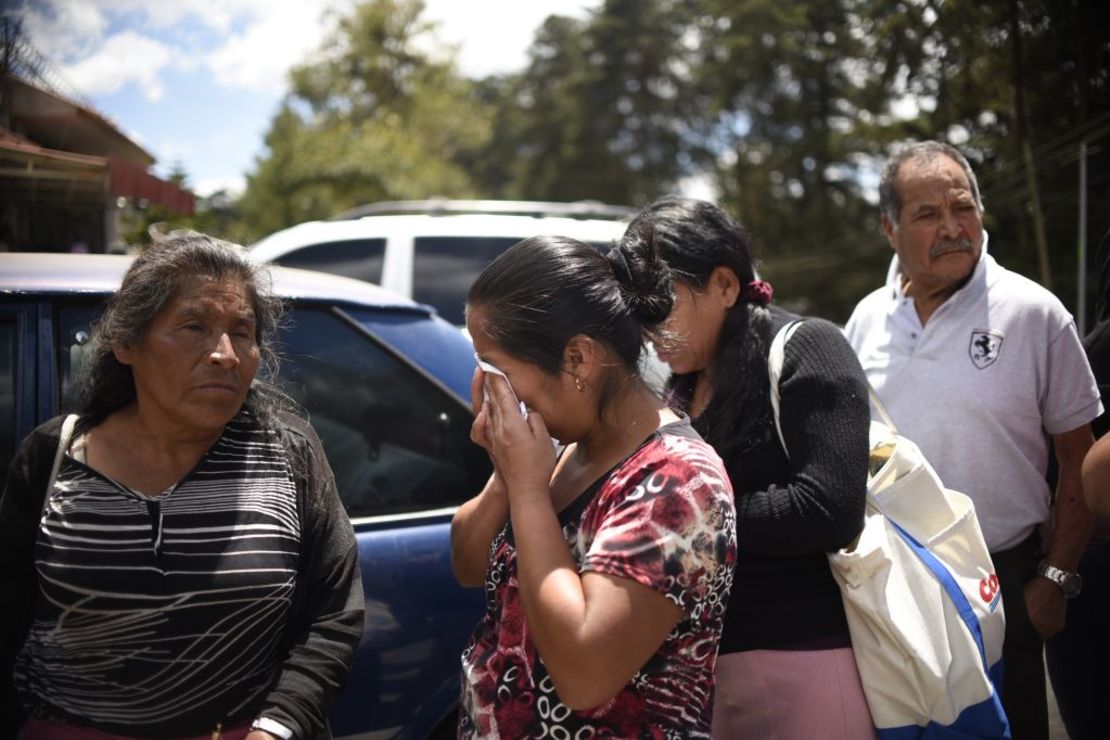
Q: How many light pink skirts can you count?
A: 1